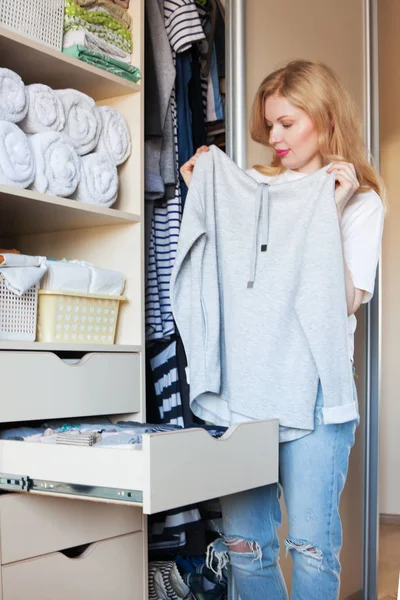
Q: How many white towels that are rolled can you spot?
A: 7